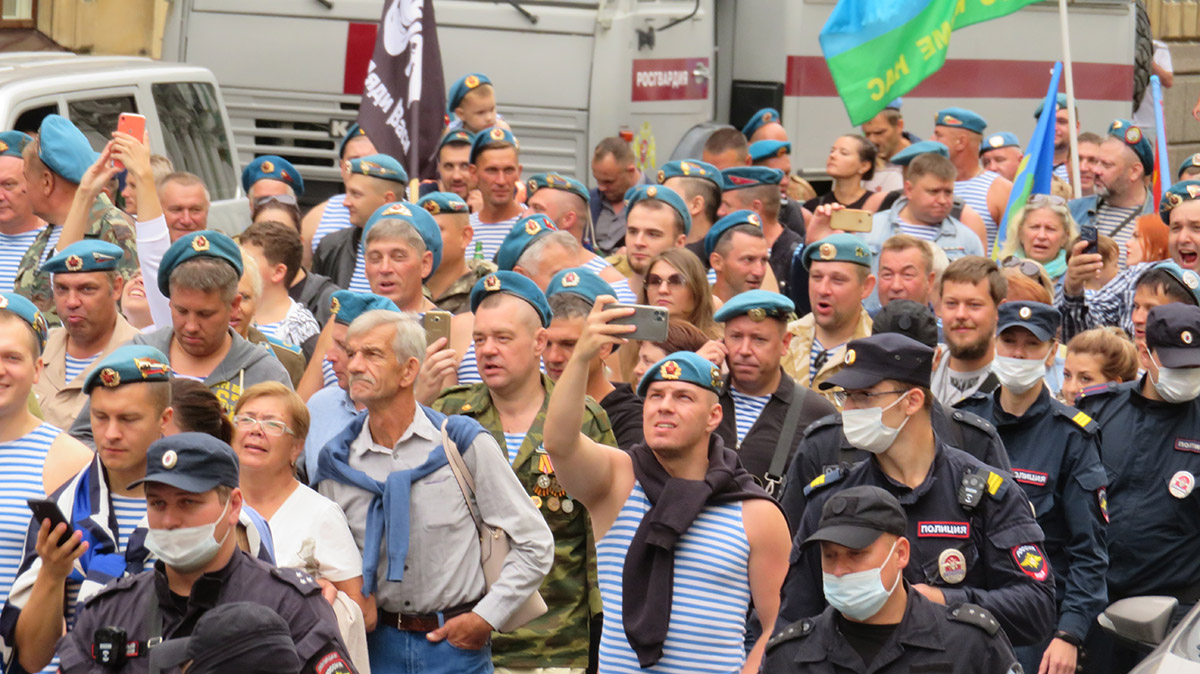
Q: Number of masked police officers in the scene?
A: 5